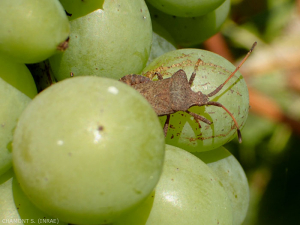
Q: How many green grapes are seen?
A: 12